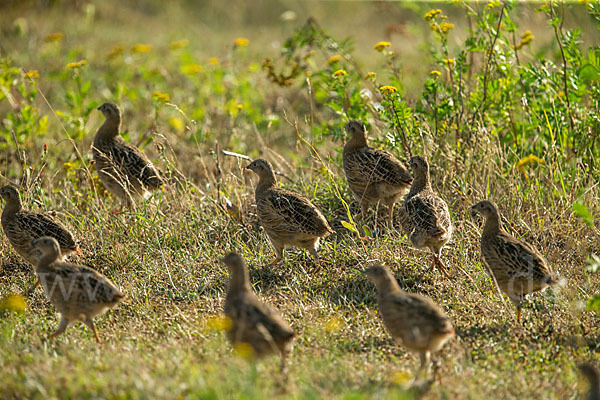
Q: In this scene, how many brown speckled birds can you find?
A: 10